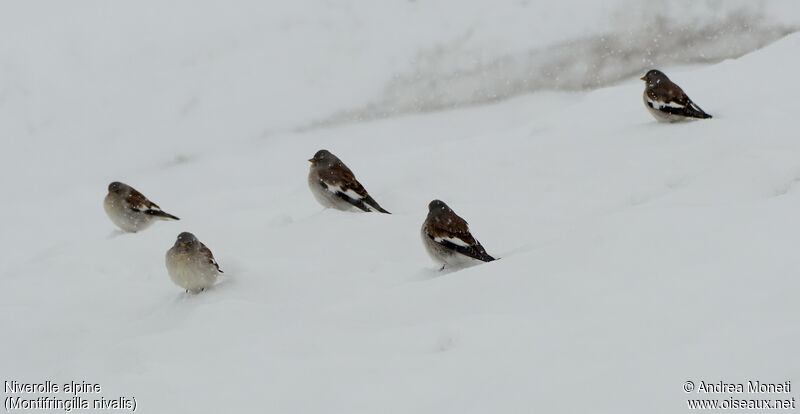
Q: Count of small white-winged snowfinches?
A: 5